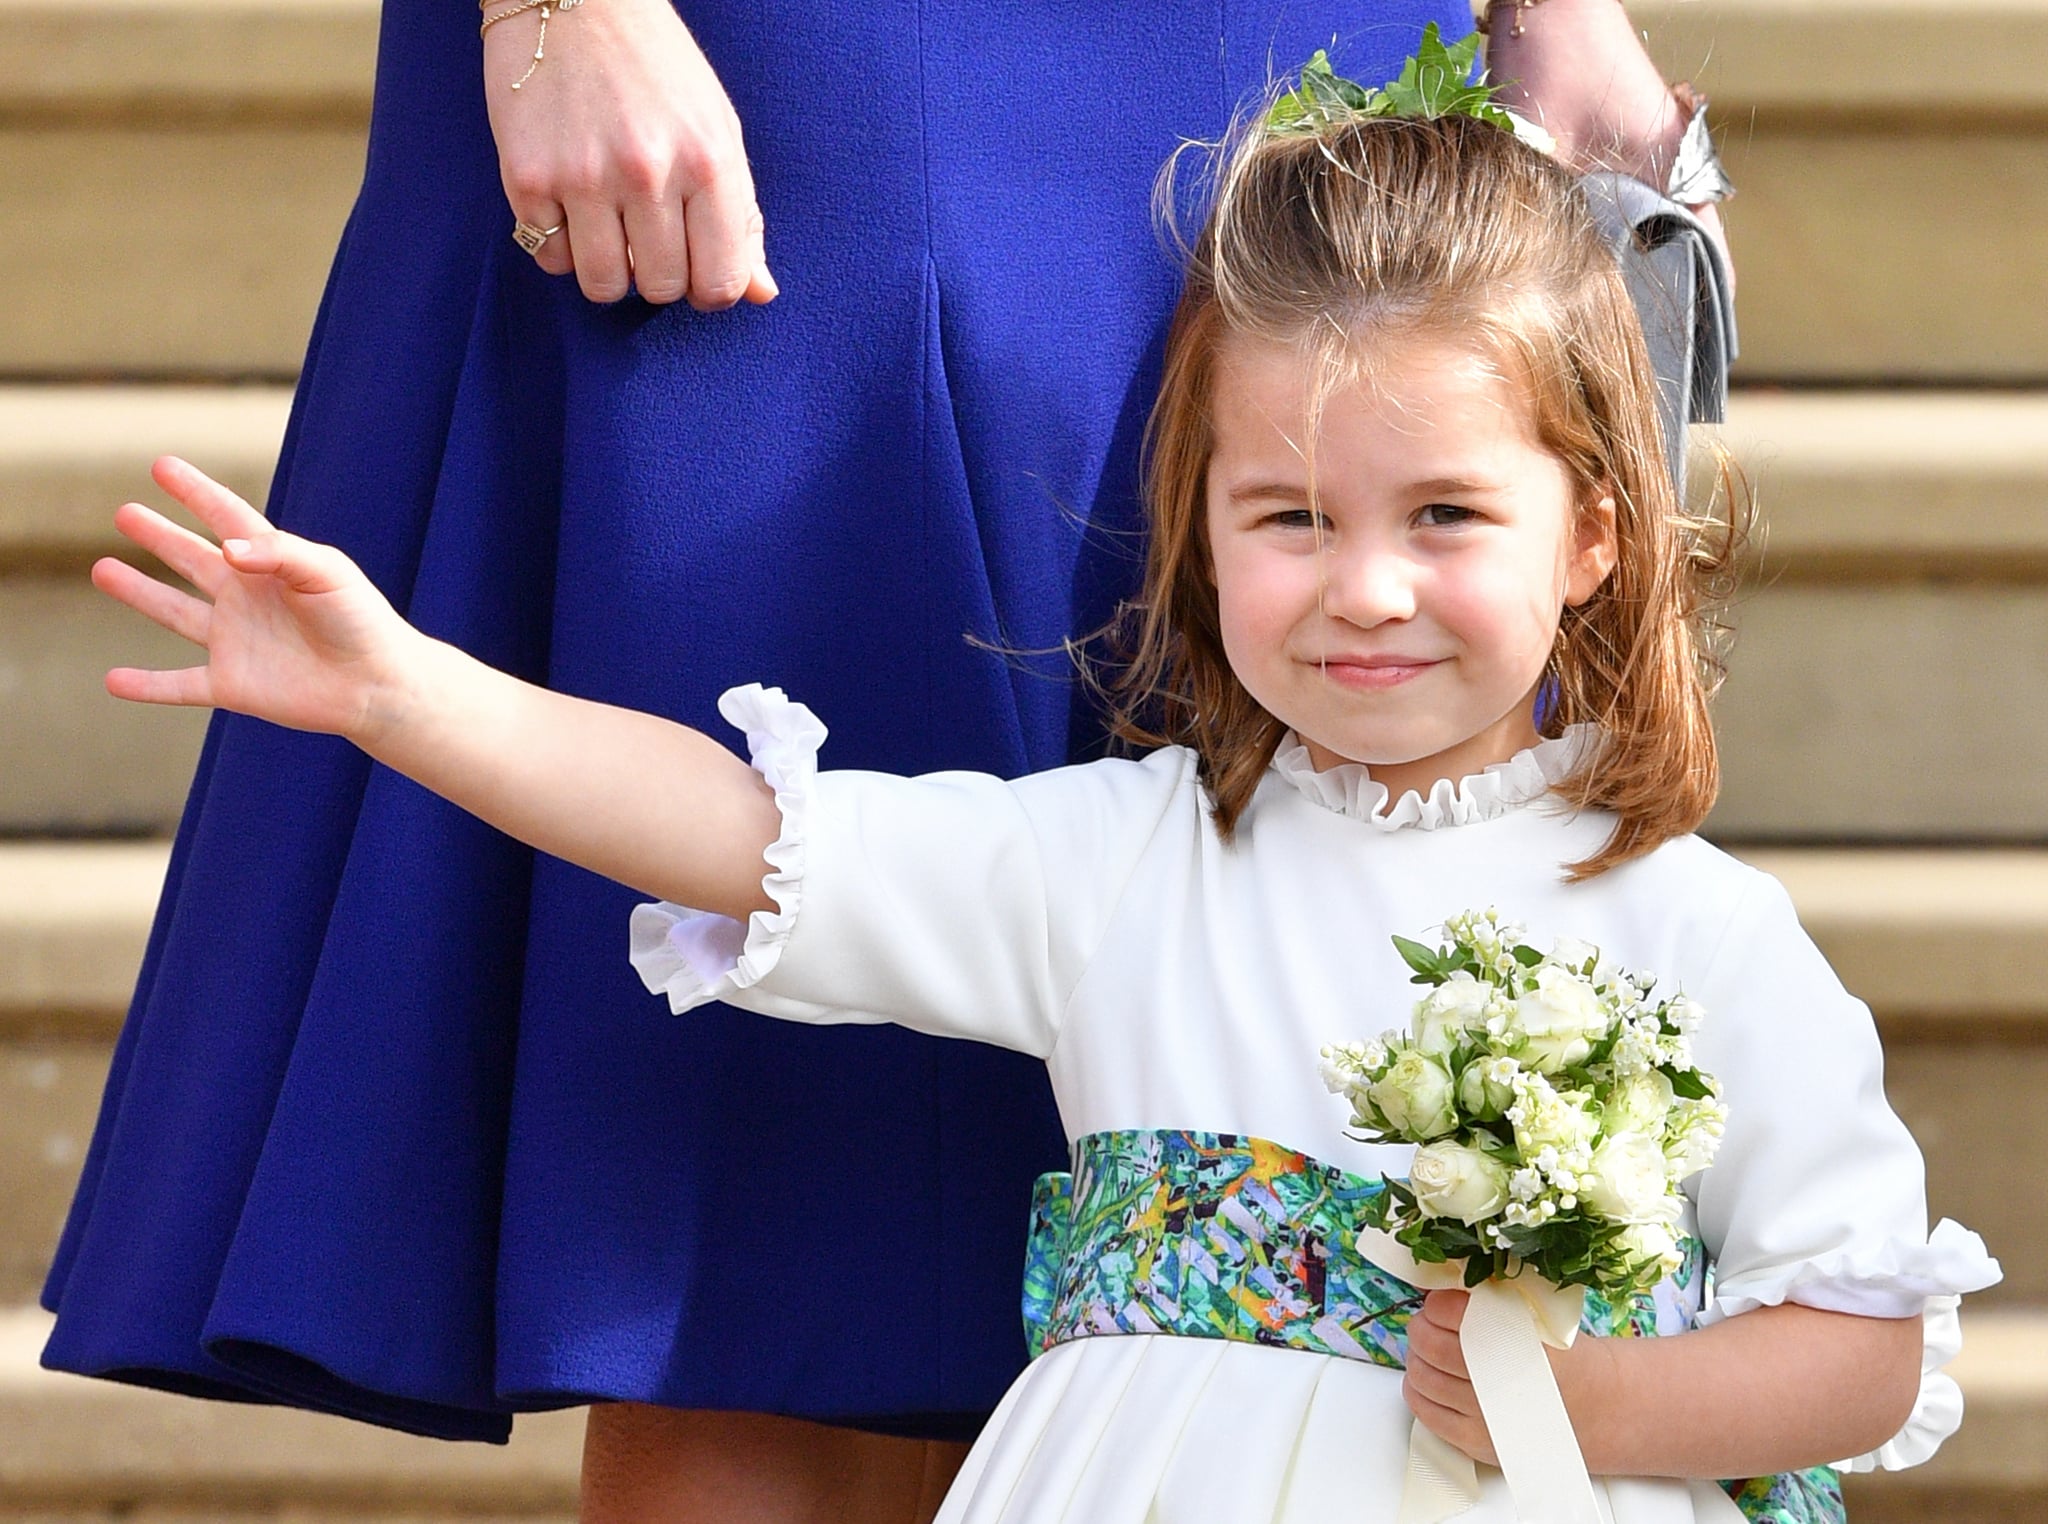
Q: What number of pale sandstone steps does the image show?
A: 4